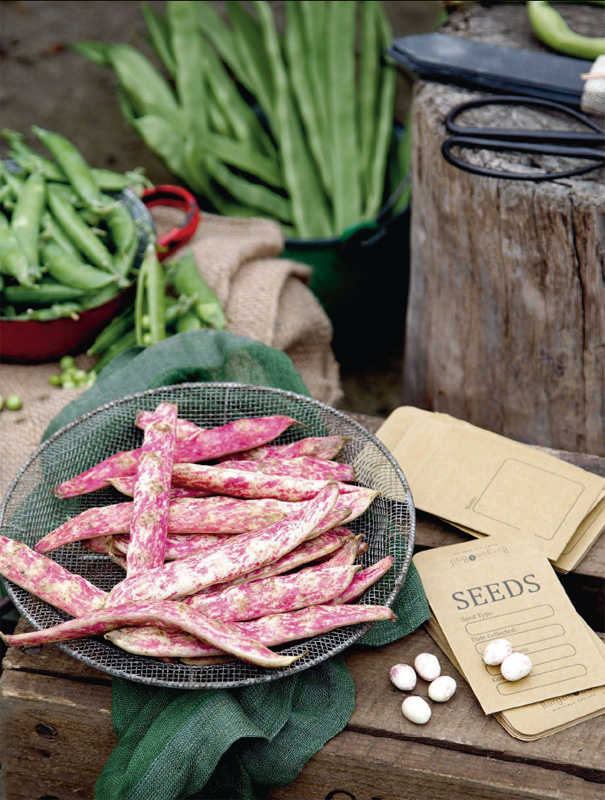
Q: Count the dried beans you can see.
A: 6